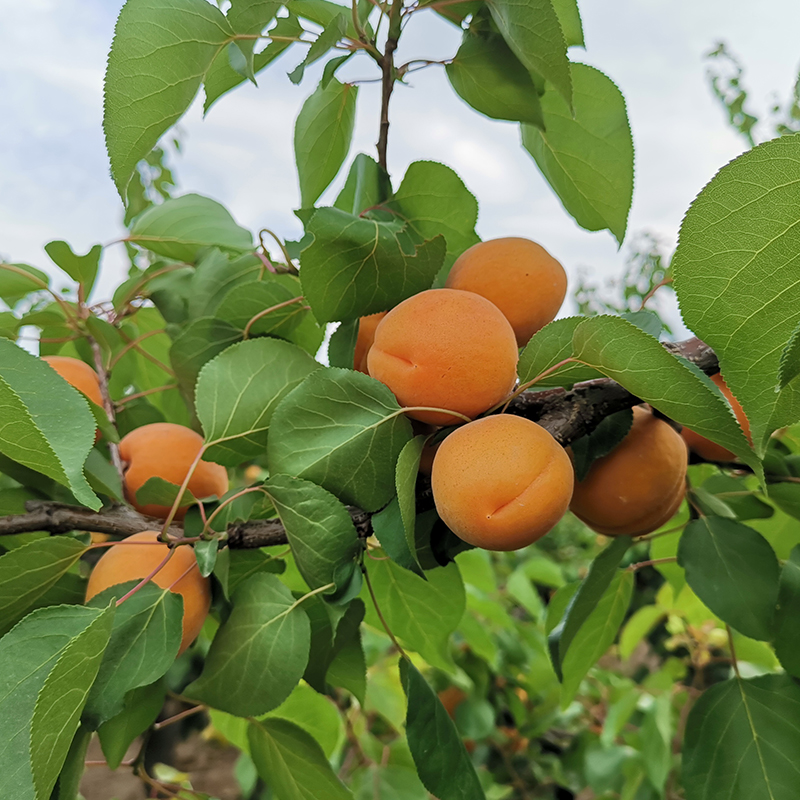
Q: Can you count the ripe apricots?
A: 9